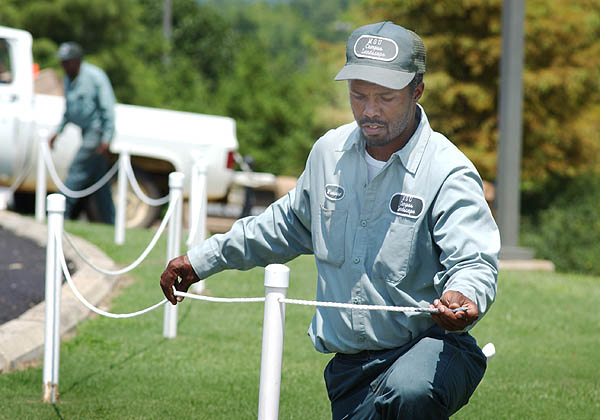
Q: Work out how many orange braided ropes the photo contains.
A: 0